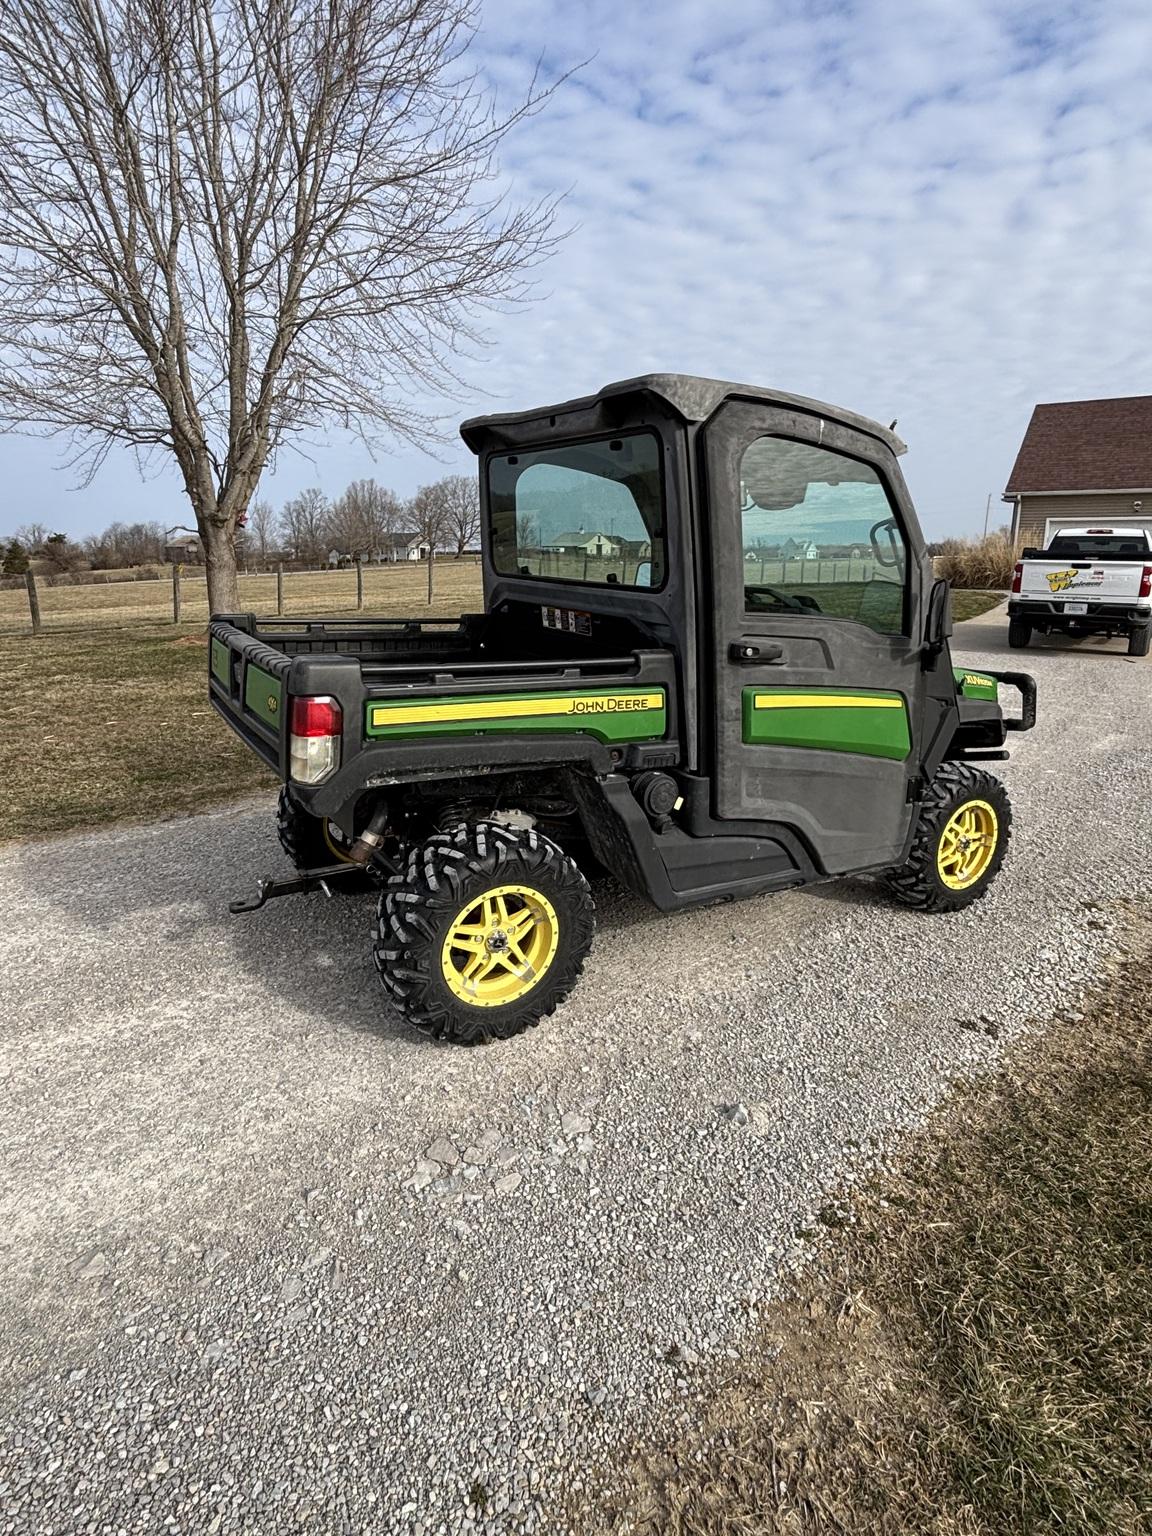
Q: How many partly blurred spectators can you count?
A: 0